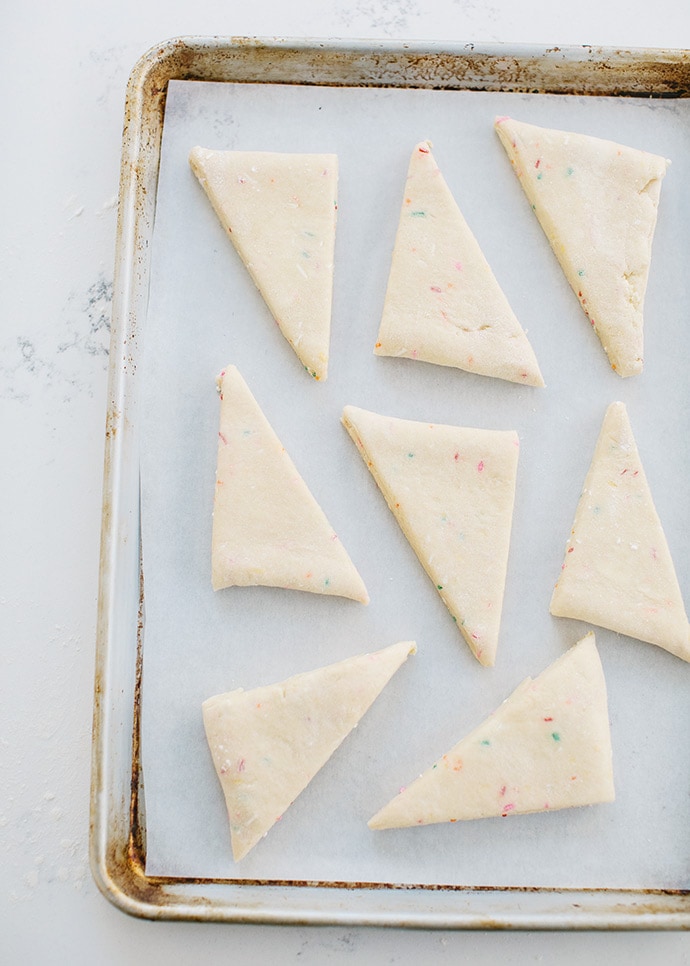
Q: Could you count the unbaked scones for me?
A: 8